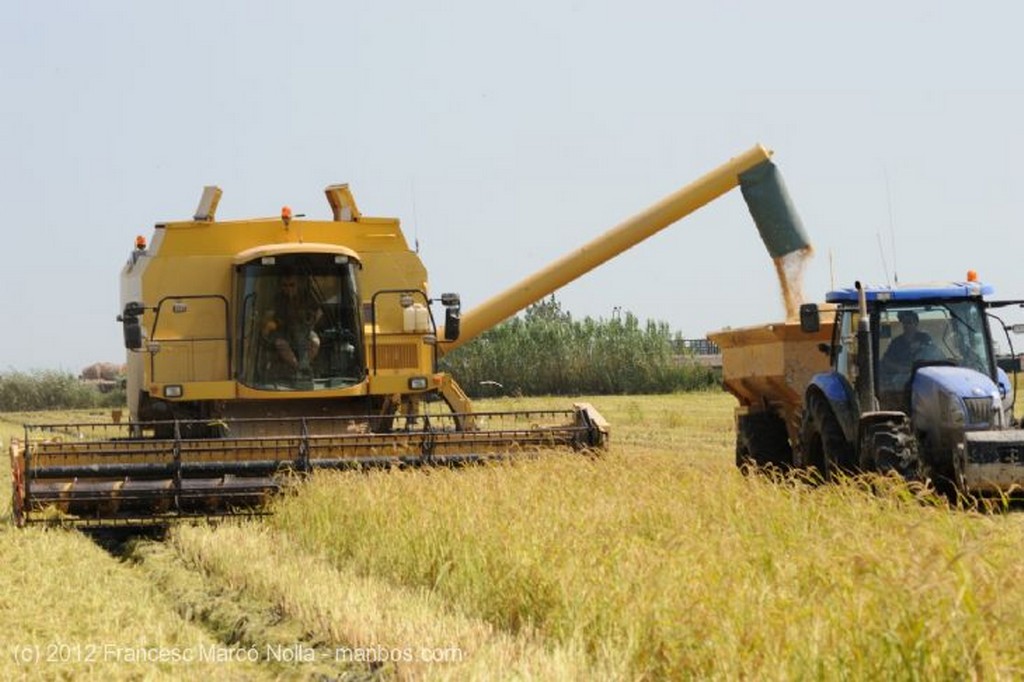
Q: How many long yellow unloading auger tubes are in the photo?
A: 1